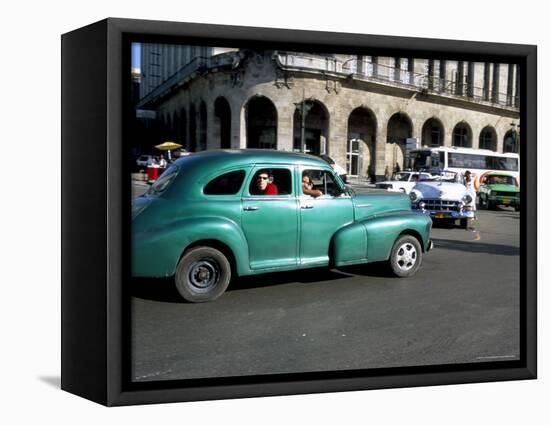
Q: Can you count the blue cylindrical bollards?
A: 0